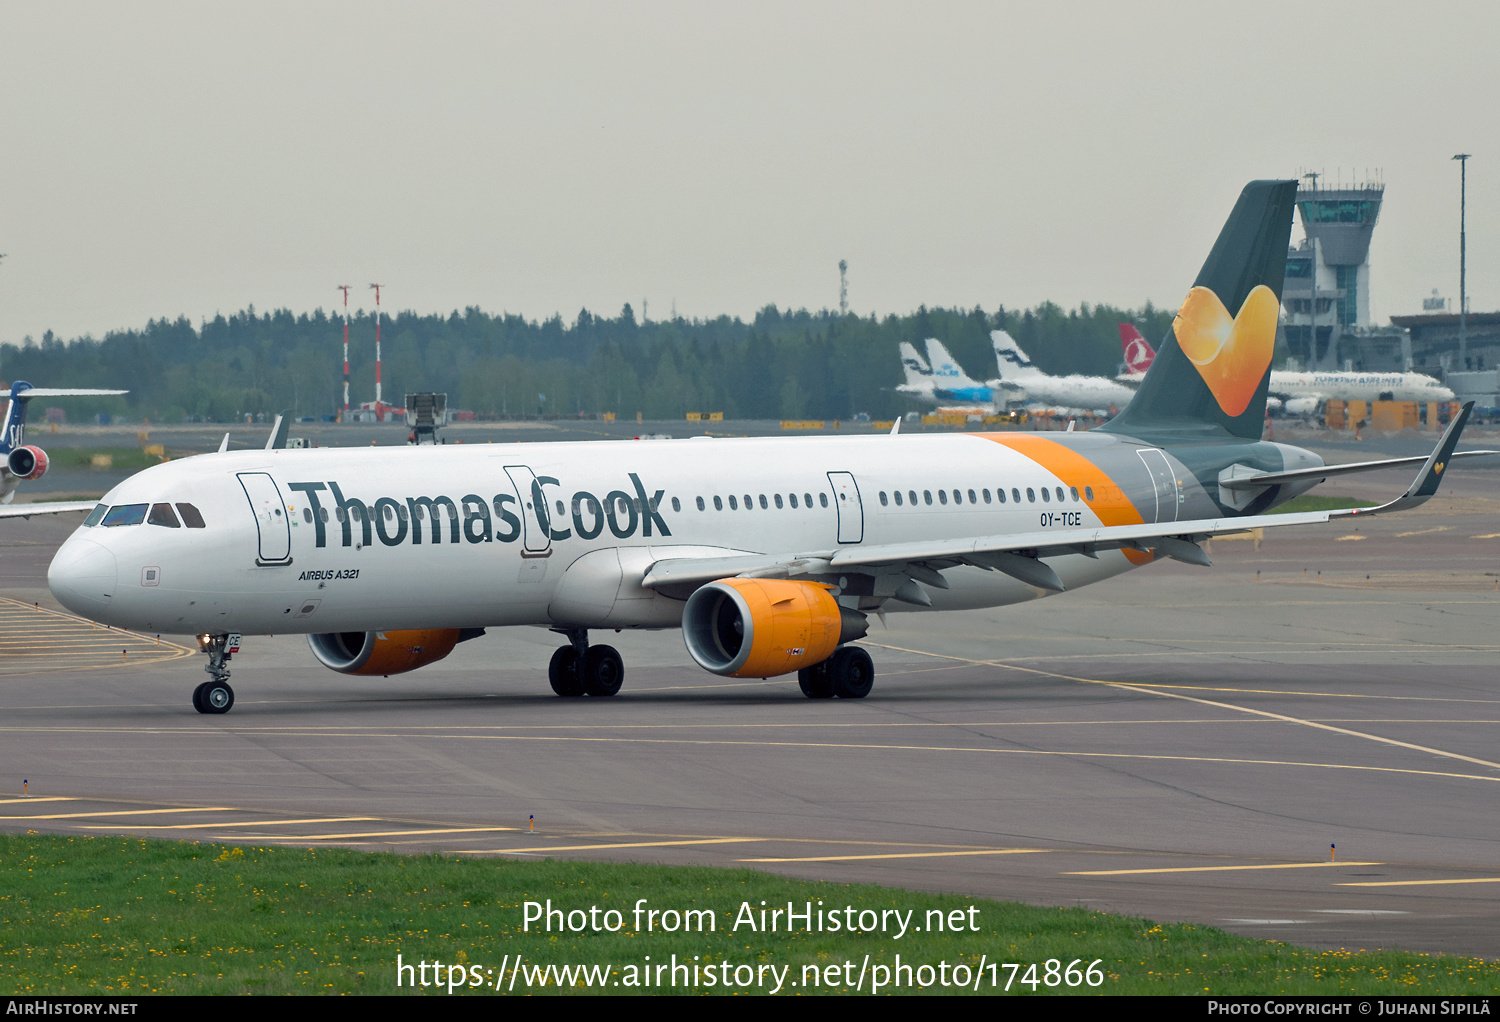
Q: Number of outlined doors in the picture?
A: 4